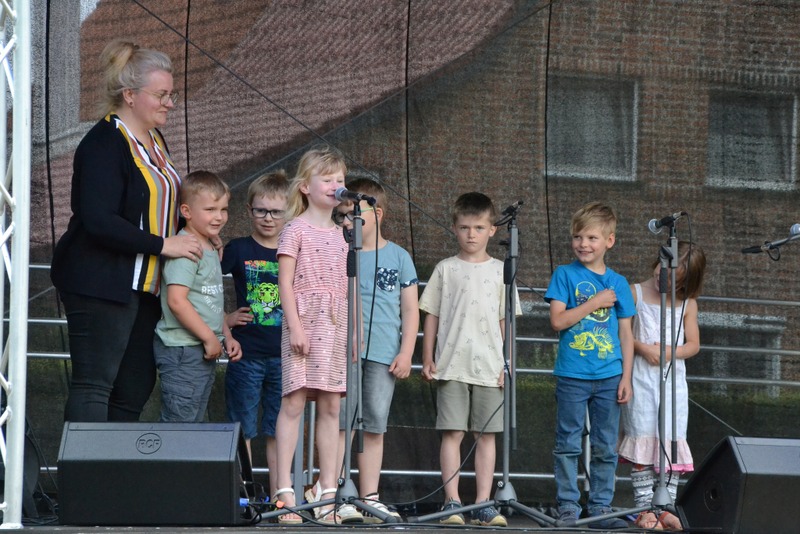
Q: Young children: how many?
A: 7